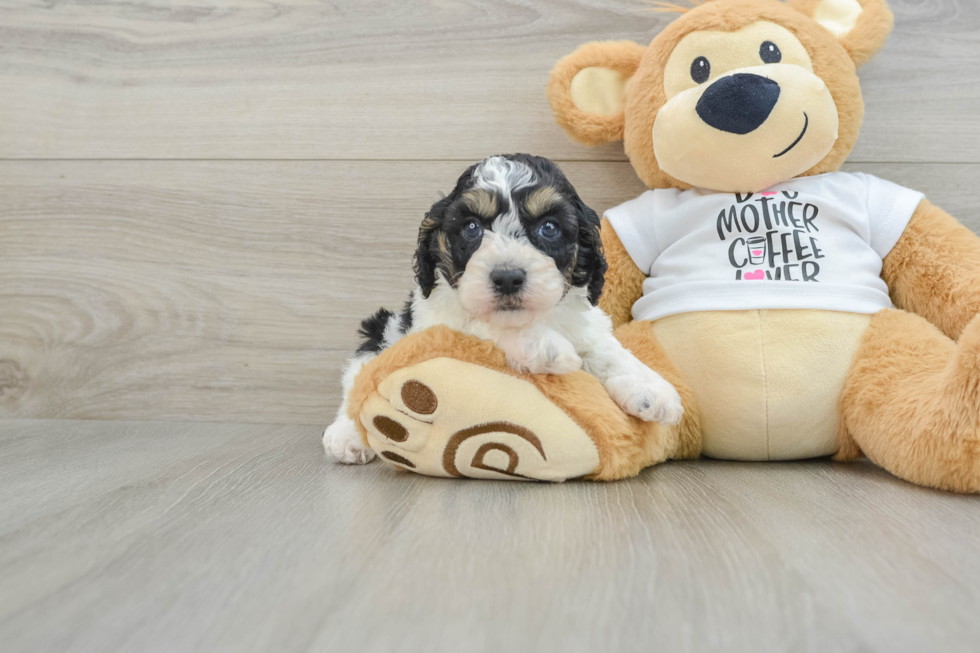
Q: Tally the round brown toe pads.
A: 3